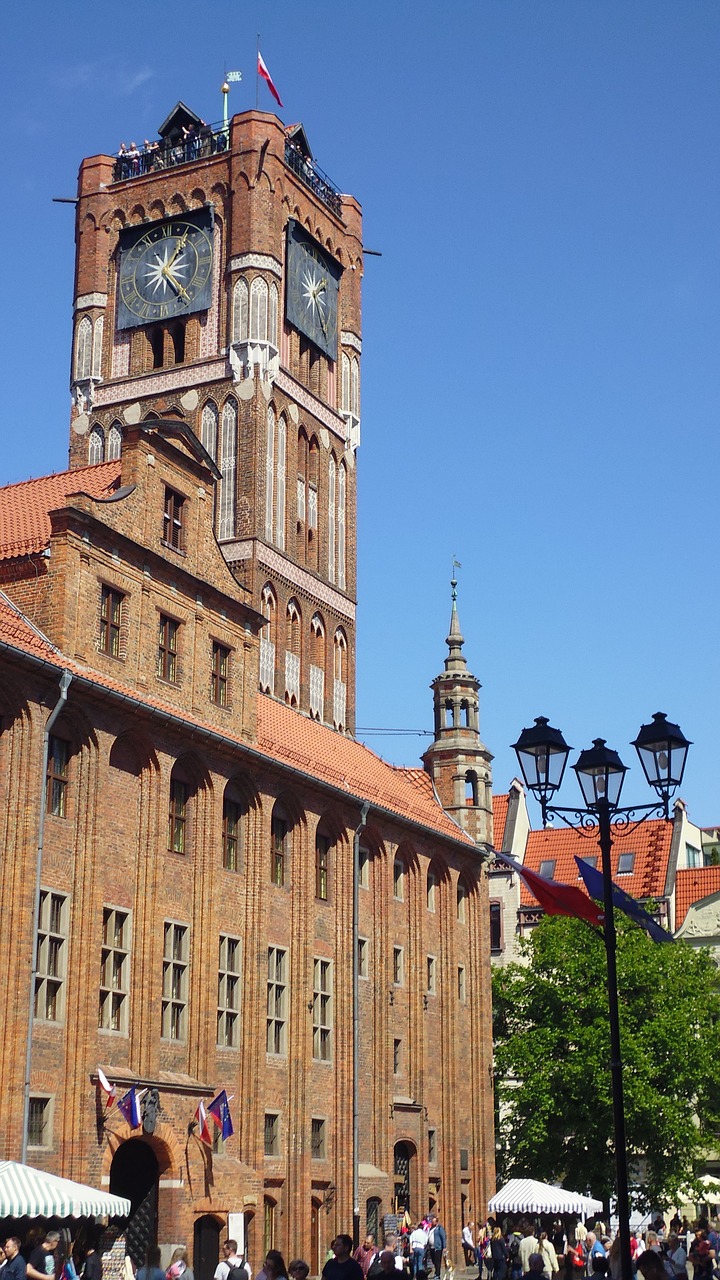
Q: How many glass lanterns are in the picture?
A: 3